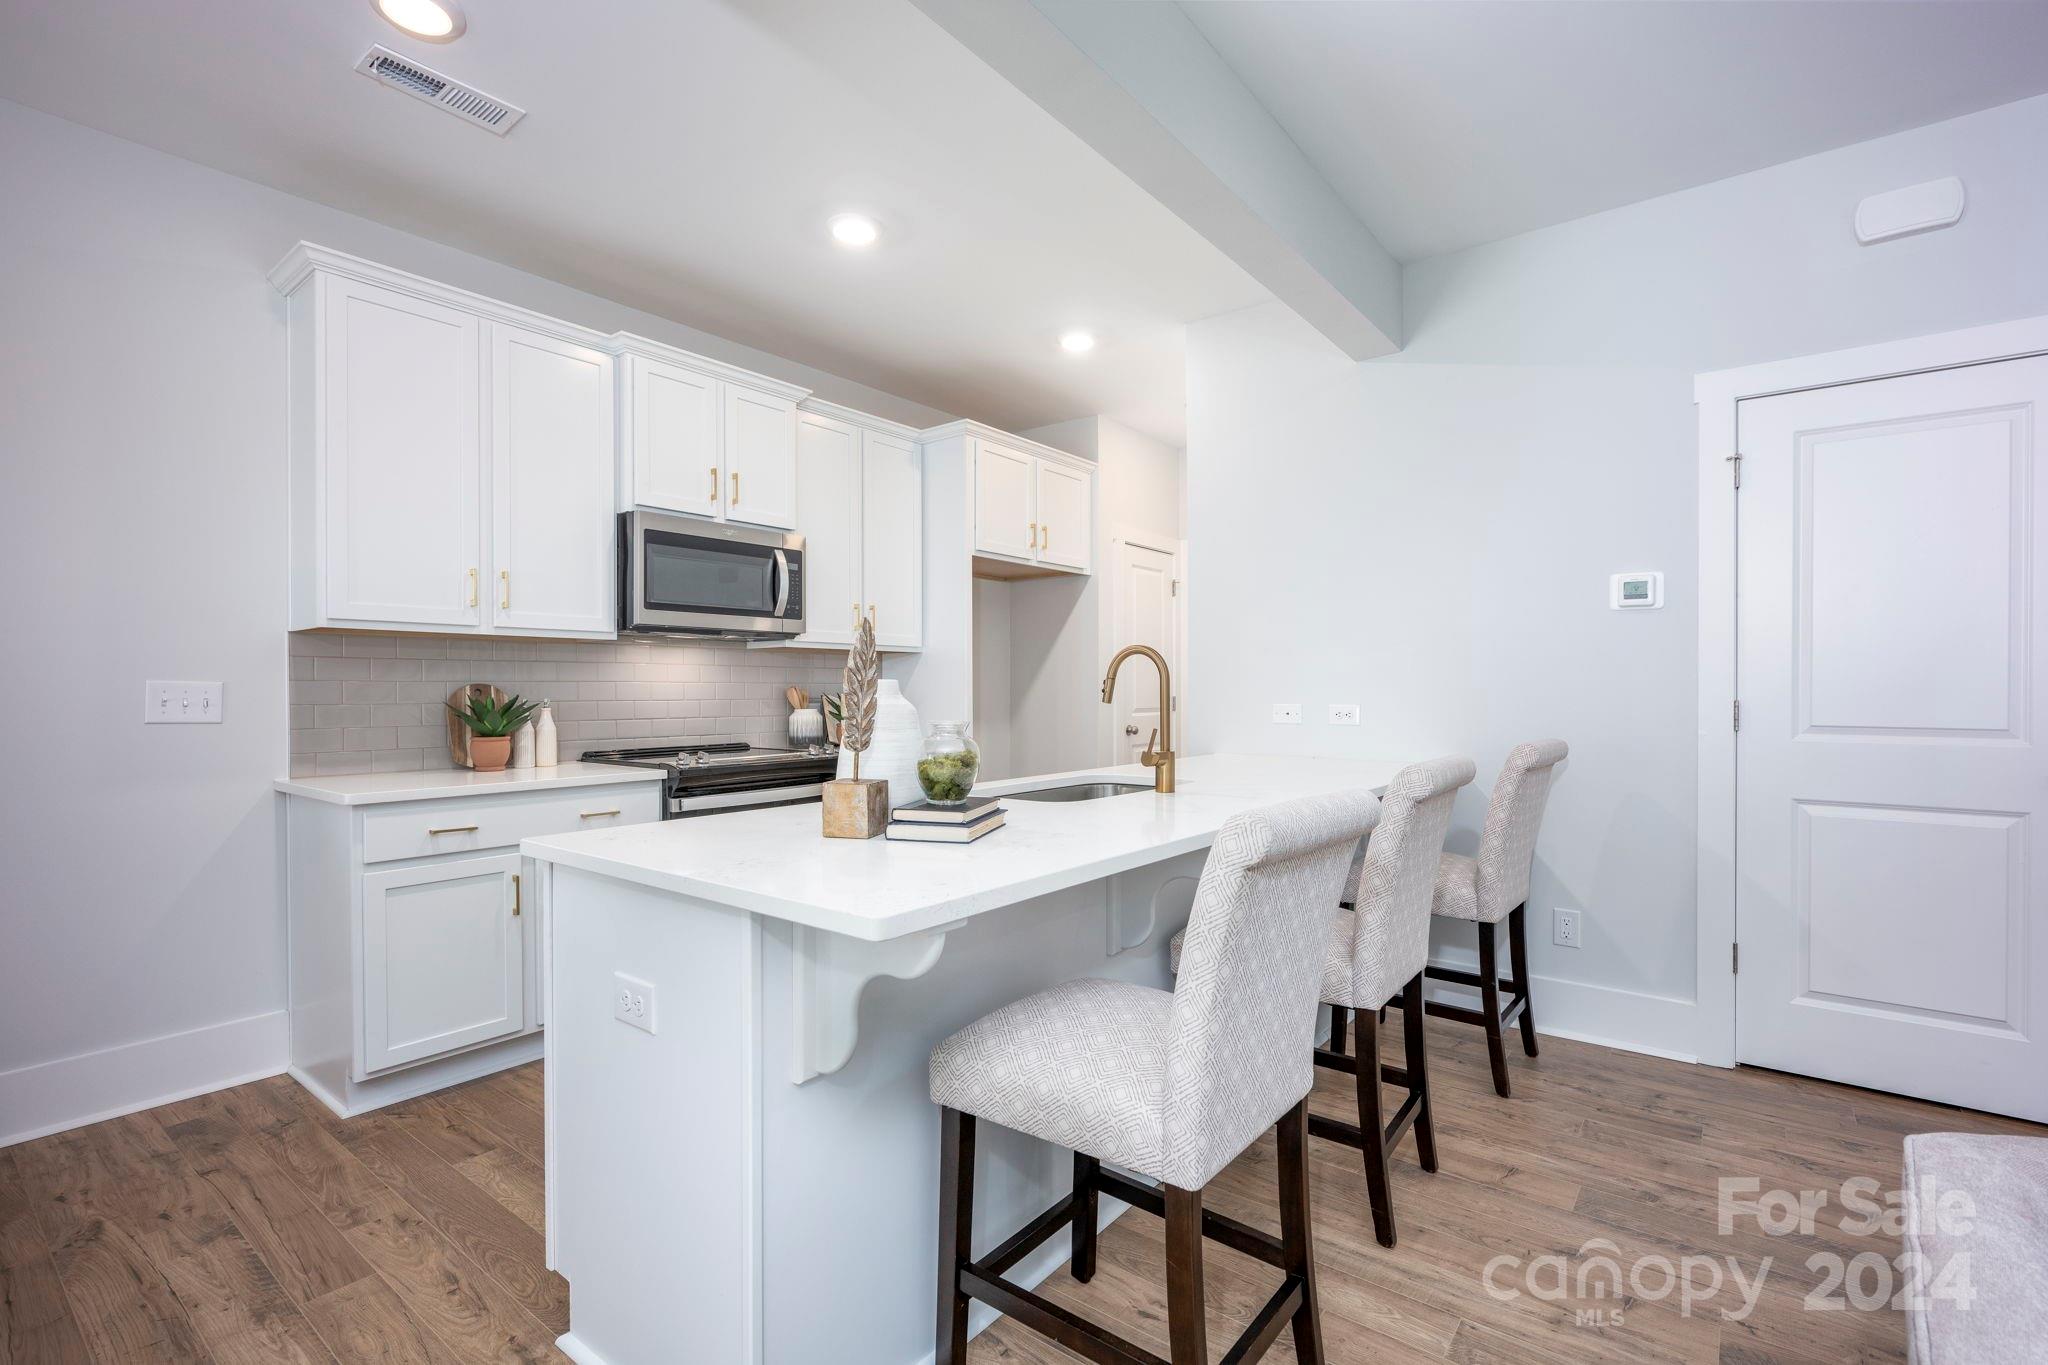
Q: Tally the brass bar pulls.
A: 11